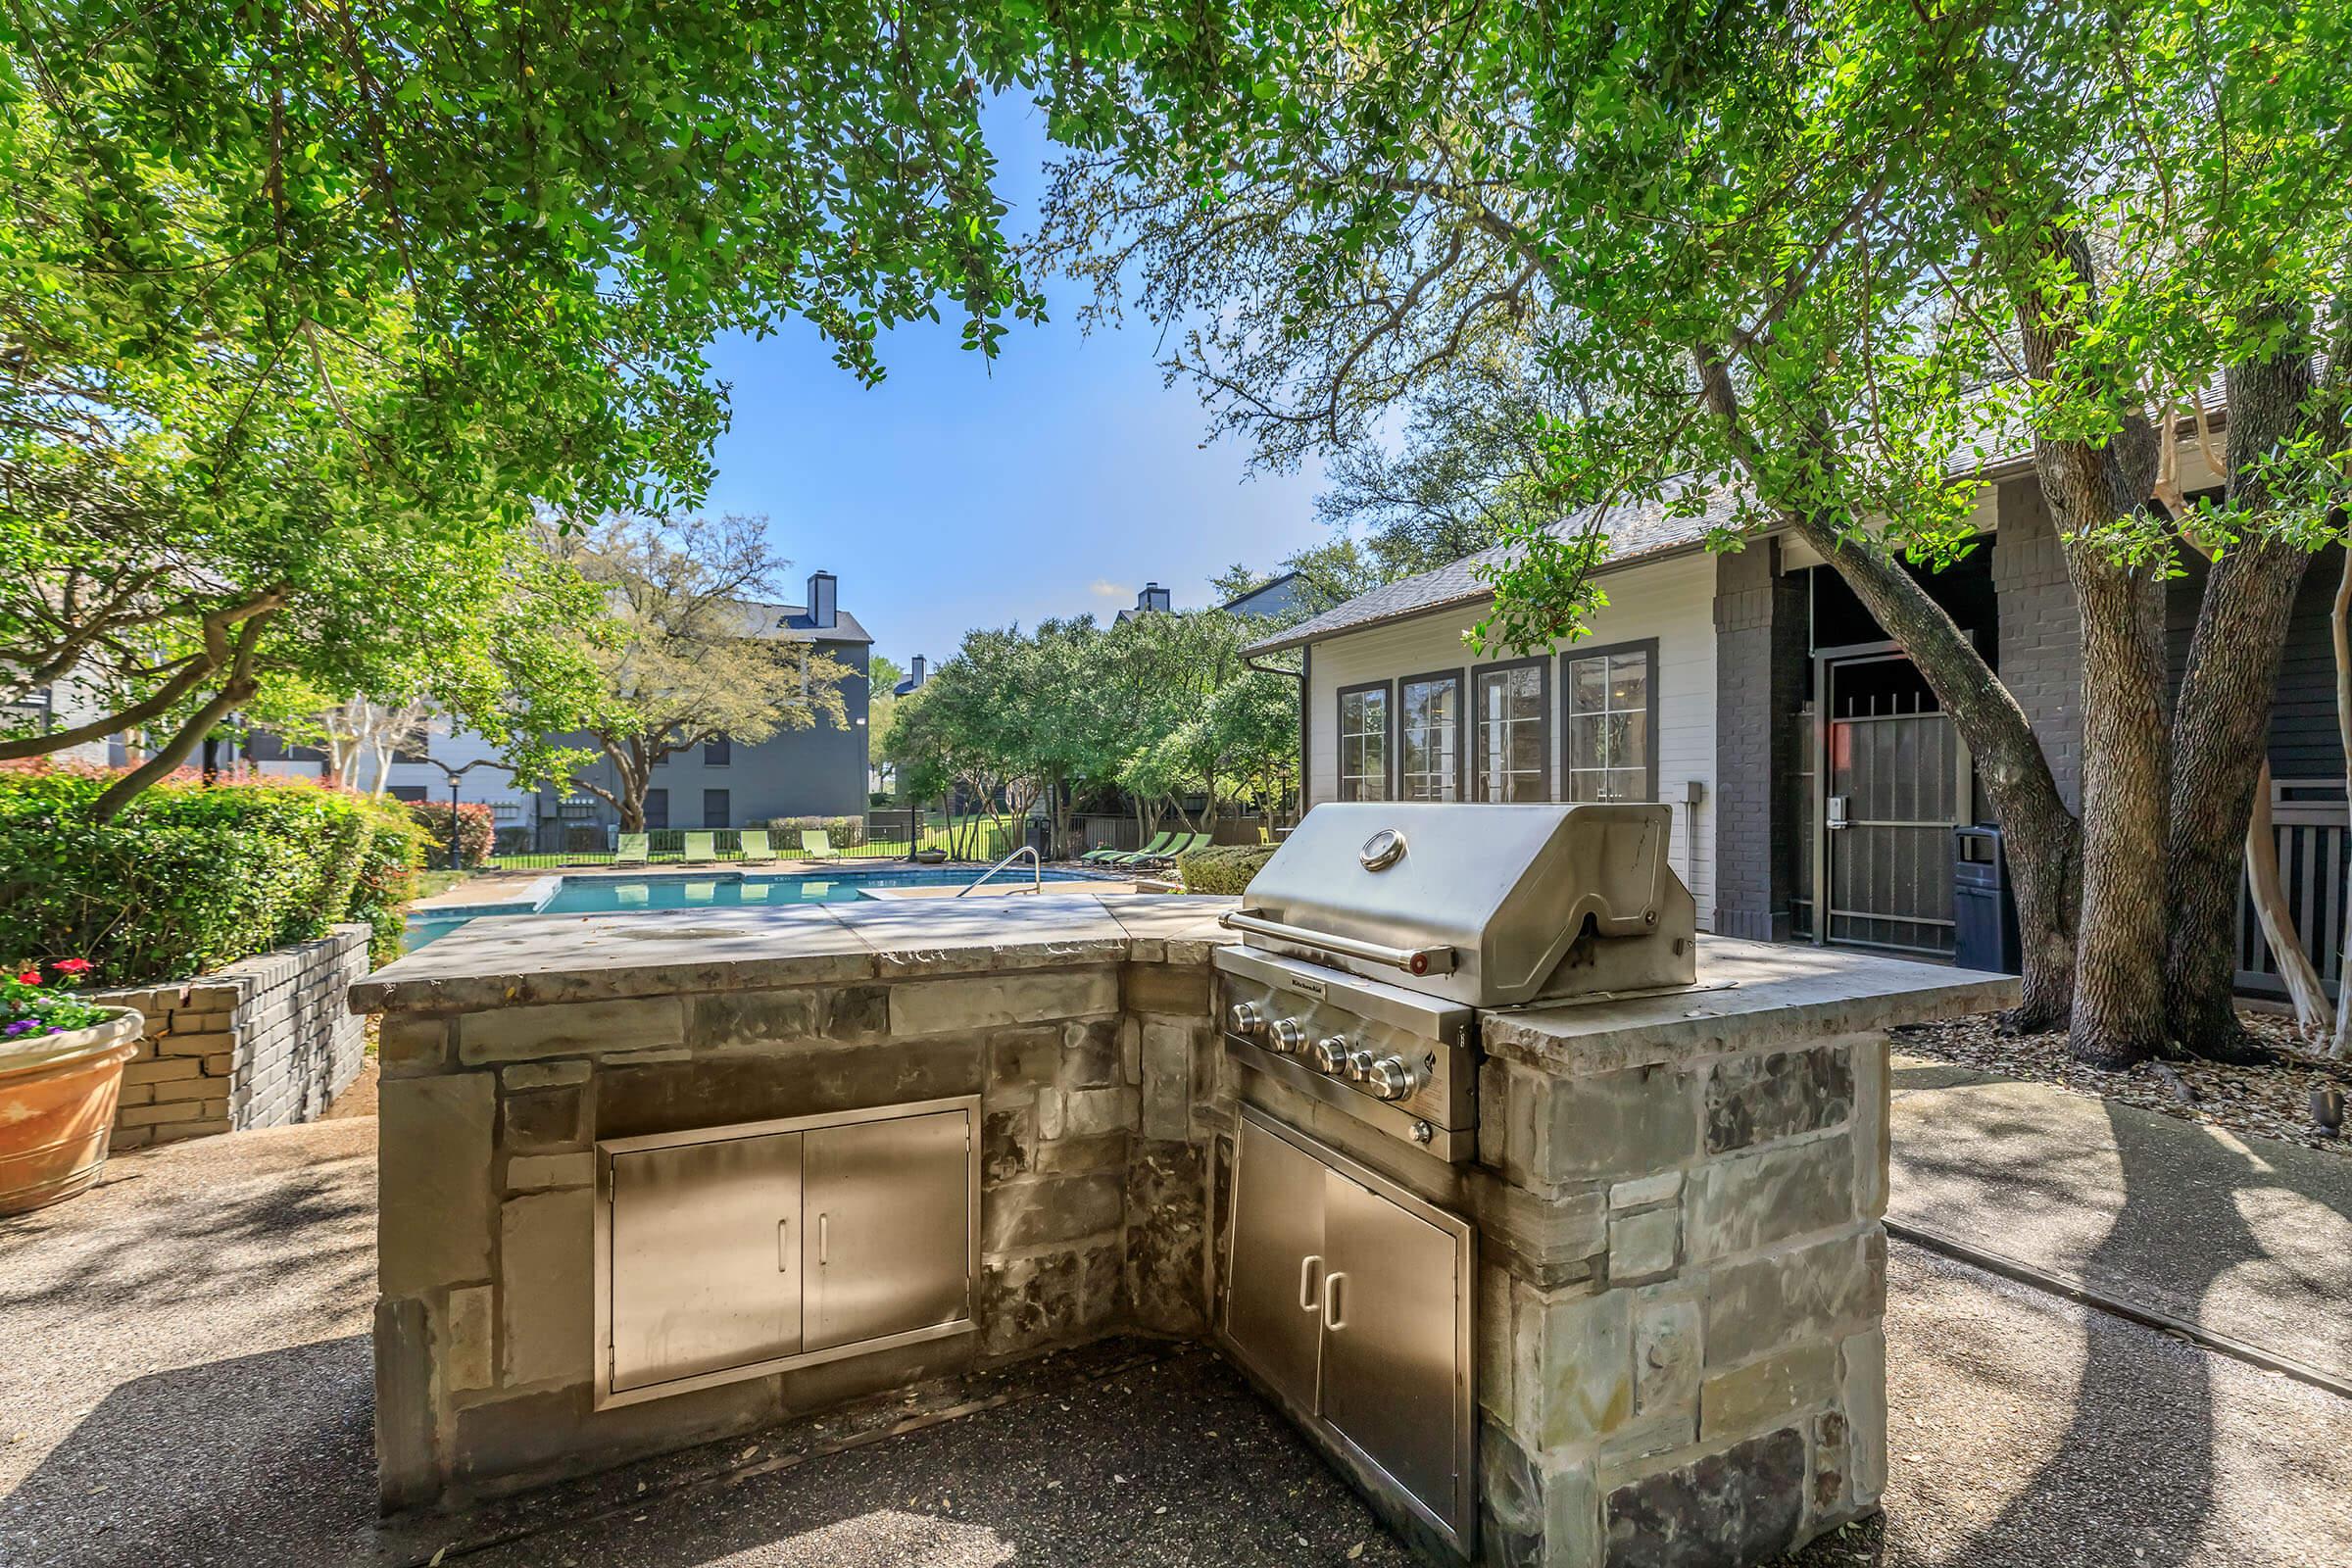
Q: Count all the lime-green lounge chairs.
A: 7